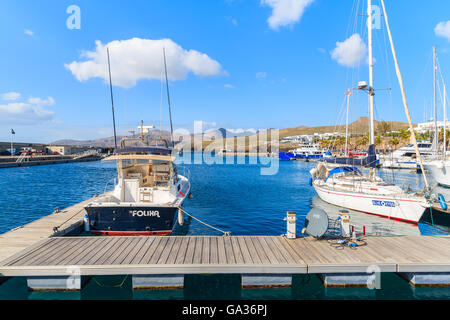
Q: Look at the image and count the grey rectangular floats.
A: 5